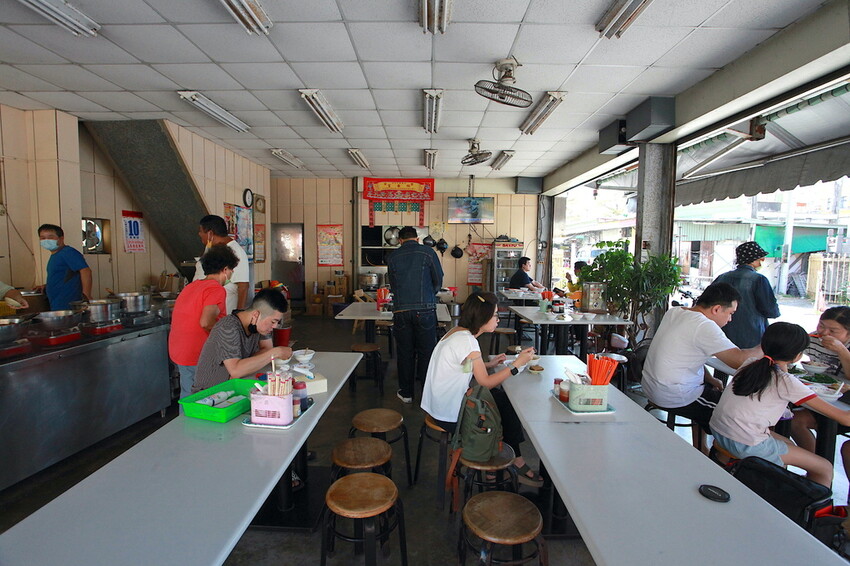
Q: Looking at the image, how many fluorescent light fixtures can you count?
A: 12